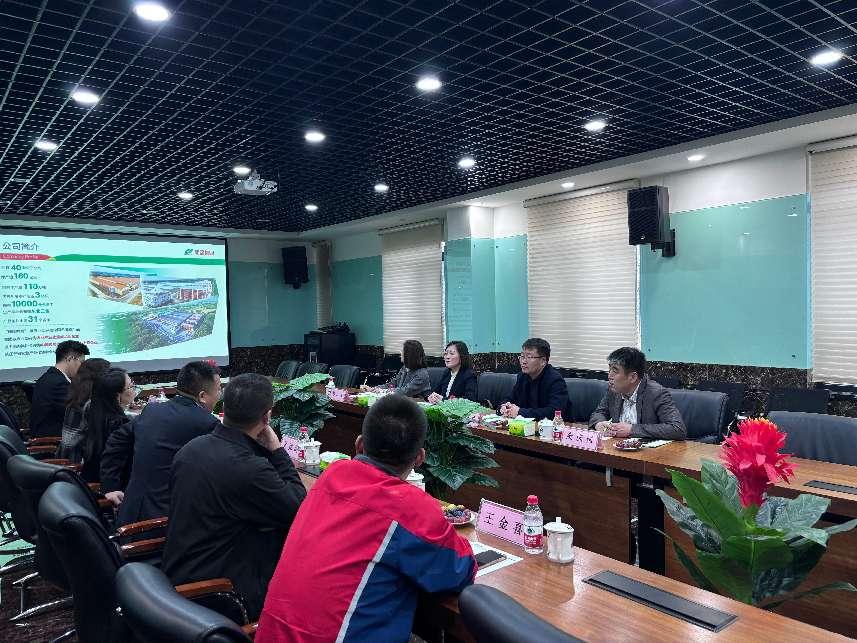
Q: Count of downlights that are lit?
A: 14